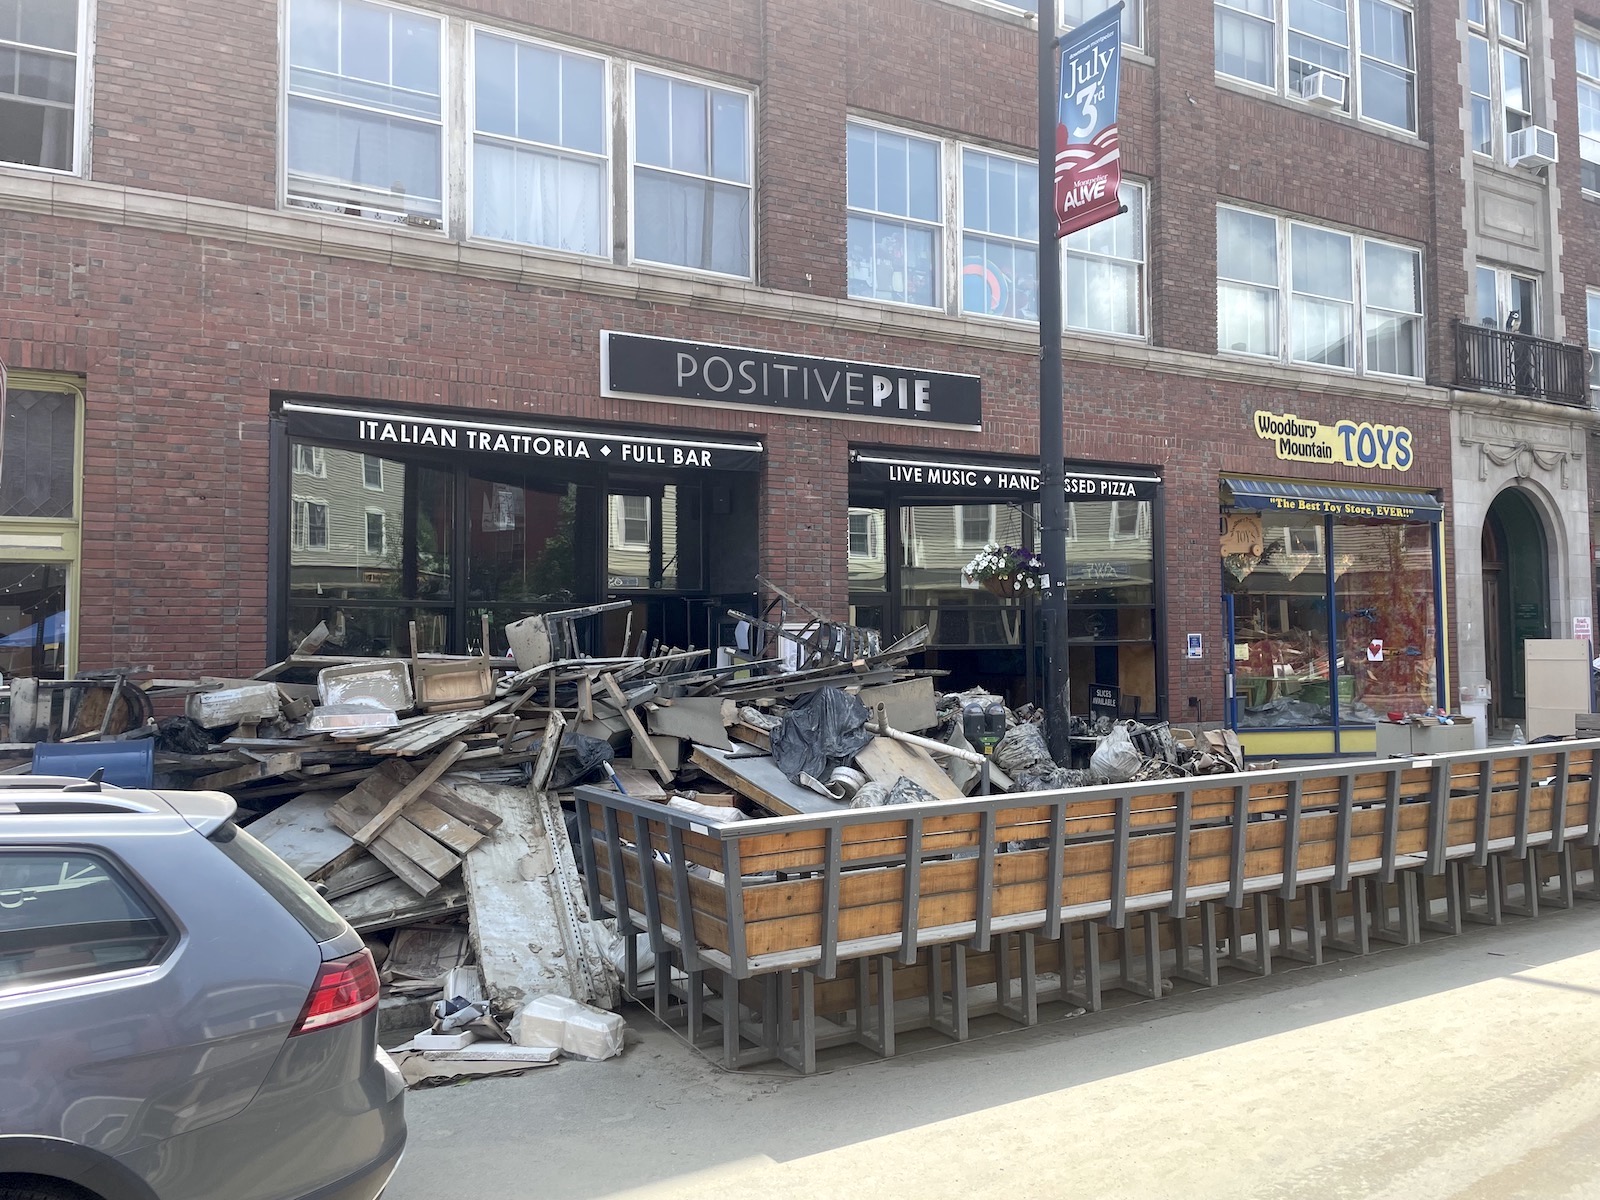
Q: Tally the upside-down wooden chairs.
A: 1